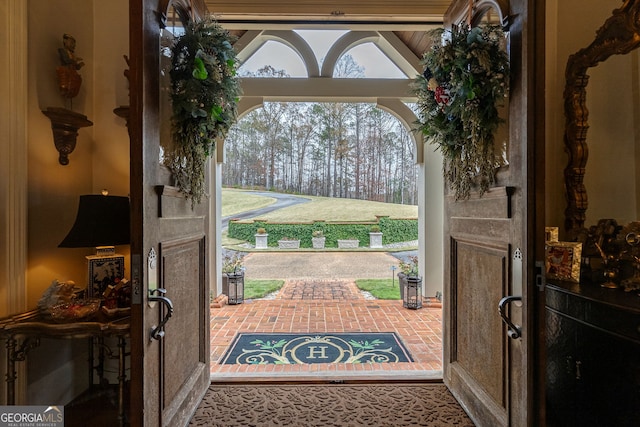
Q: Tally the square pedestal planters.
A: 2